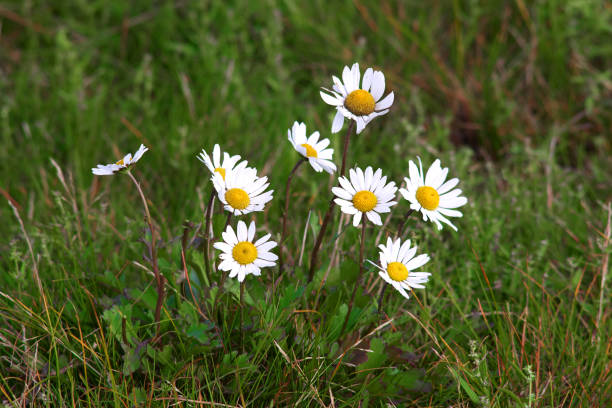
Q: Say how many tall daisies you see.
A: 9